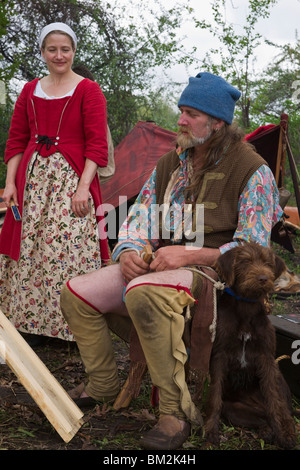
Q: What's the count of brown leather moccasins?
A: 2